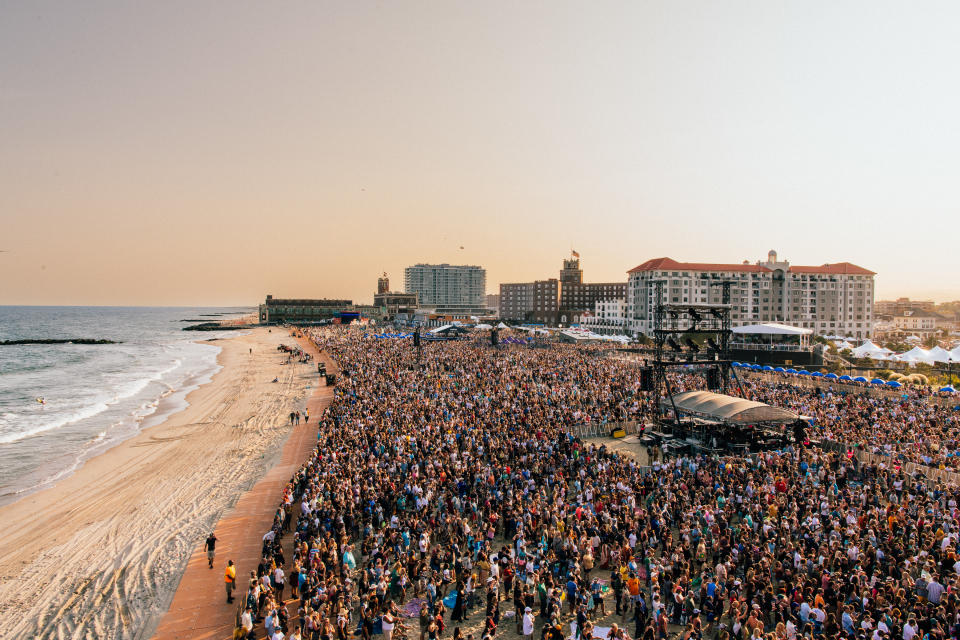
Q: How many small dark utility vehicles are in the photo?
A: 2